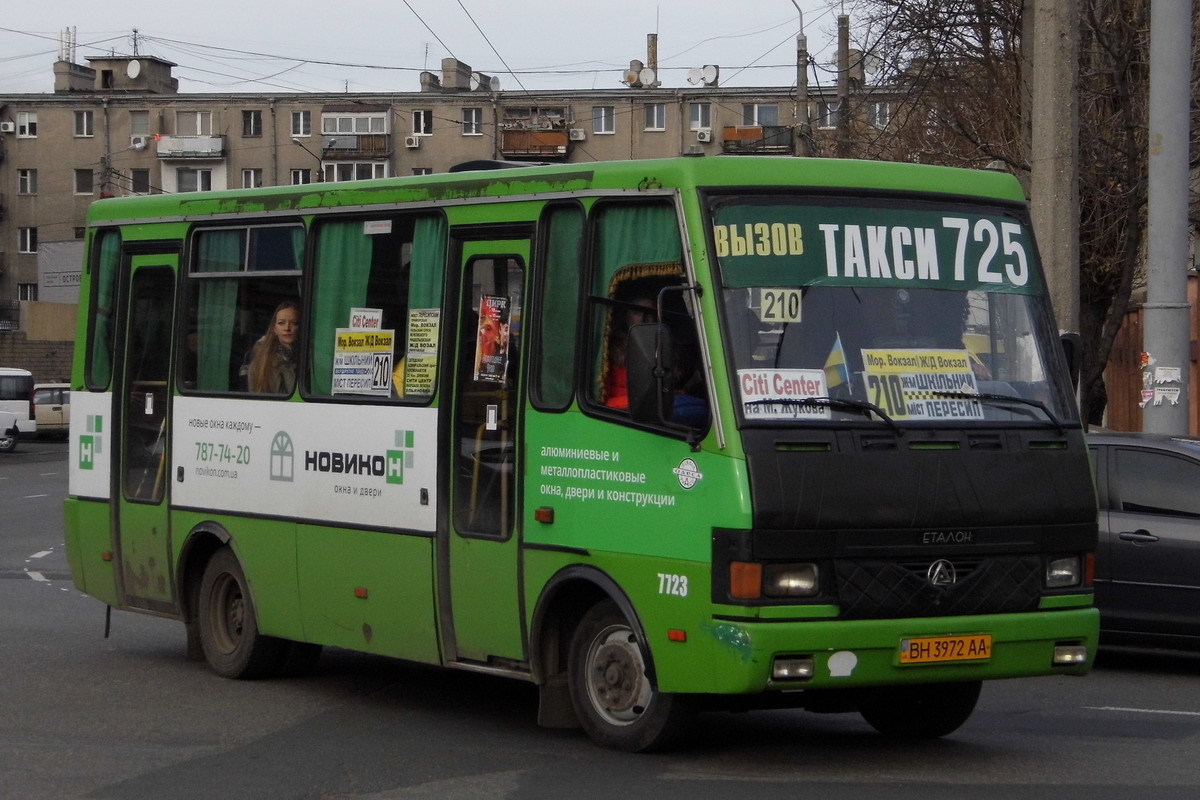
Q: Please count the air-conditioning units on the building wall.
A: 5